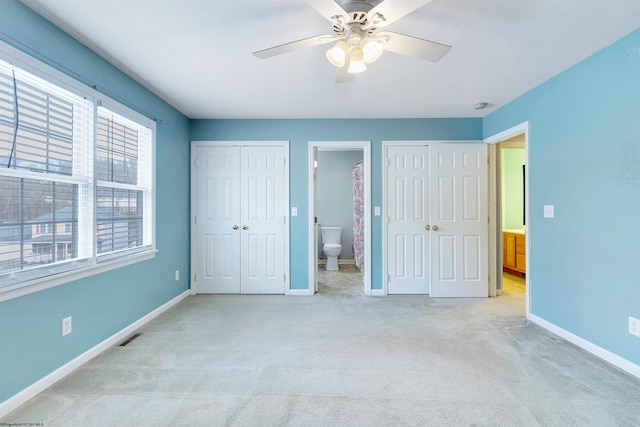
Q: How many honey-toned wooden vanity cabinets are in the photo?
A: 1